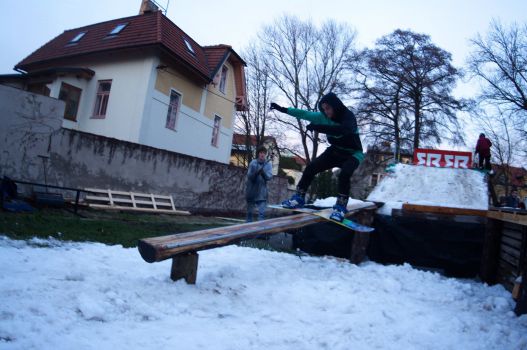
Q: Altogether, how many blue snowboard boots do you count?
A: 2